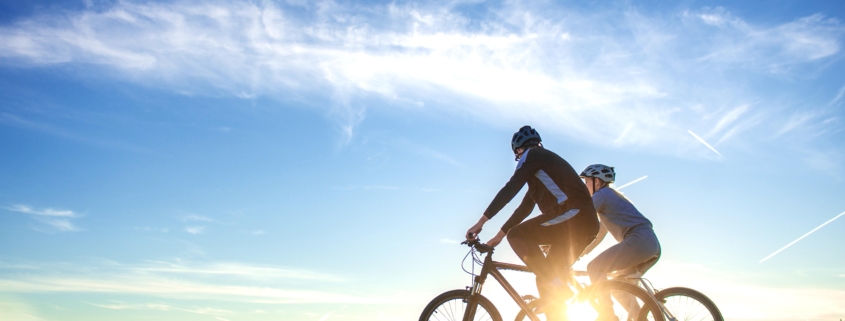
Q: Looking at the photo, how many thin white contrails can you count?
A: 3